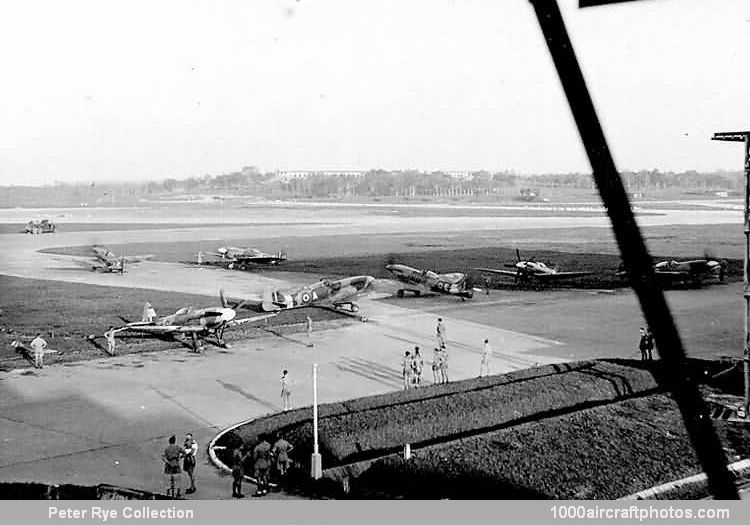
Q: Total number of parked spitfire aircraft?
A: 7